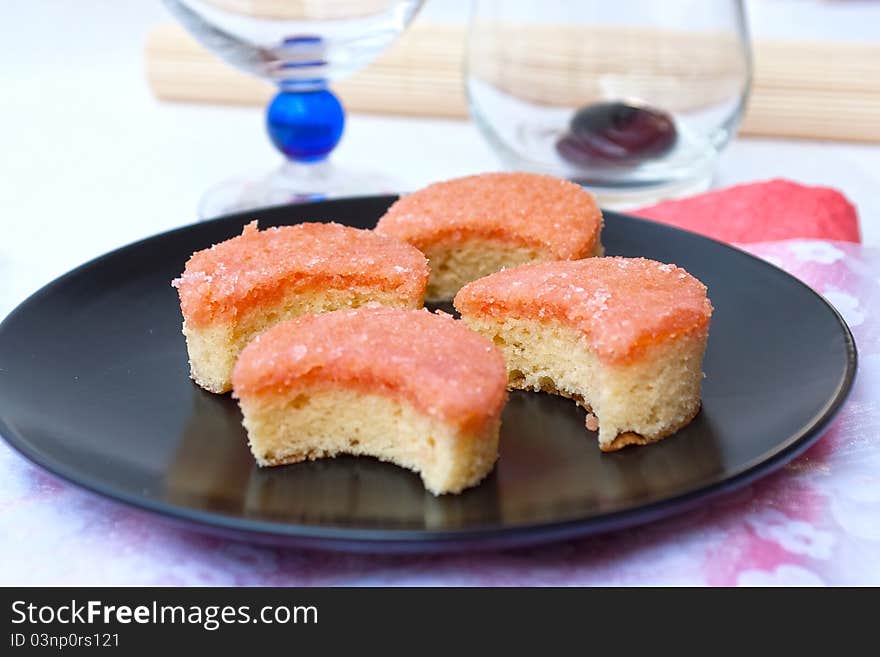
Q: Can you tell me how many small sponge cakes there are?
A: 4